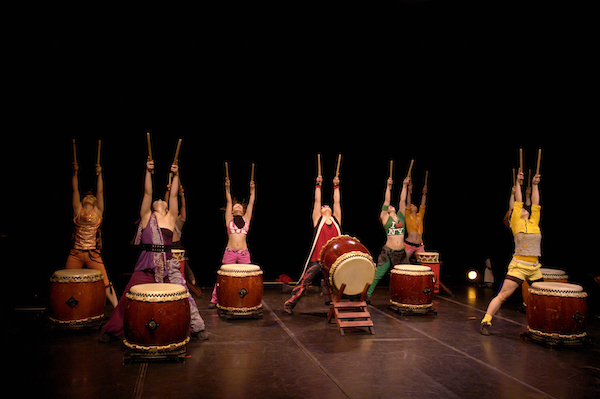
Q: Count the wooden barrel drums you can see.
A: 7